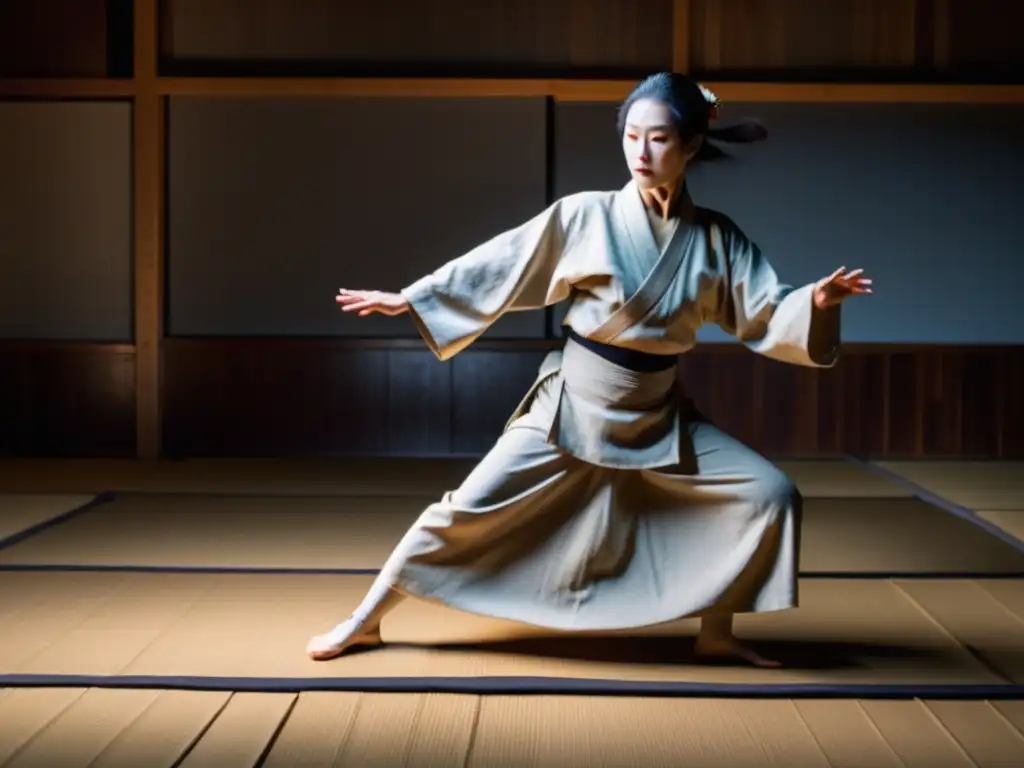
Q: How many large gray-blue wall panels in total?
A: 3